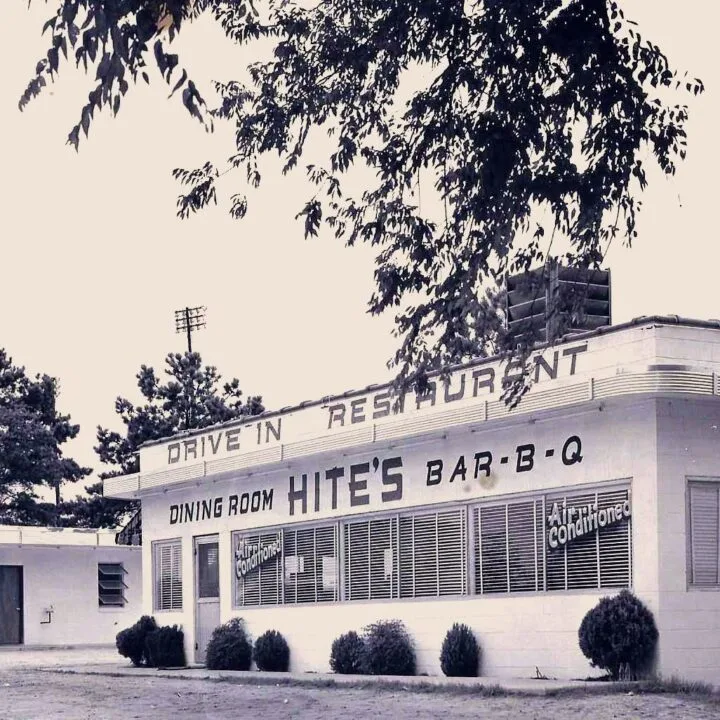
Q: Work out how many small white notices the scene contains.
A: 3